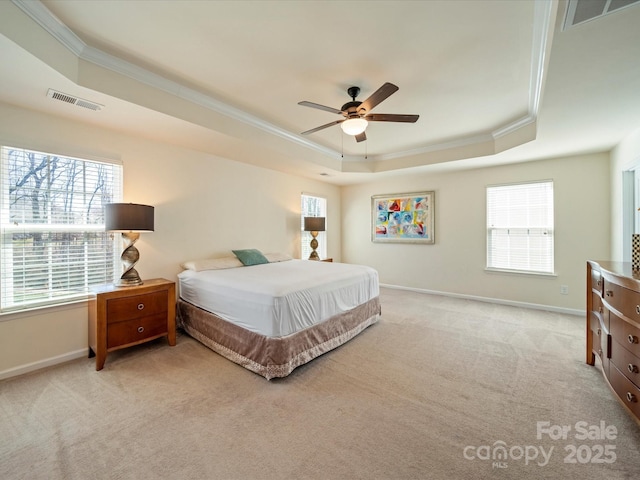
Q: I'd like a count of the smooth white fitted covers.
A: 1